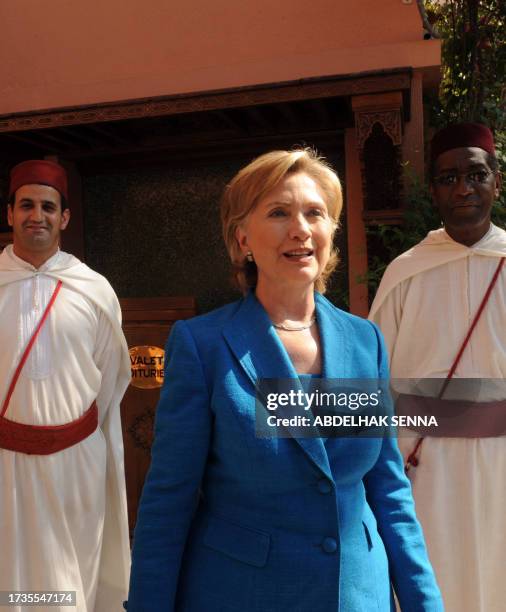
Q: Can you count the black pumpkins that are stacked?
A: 0